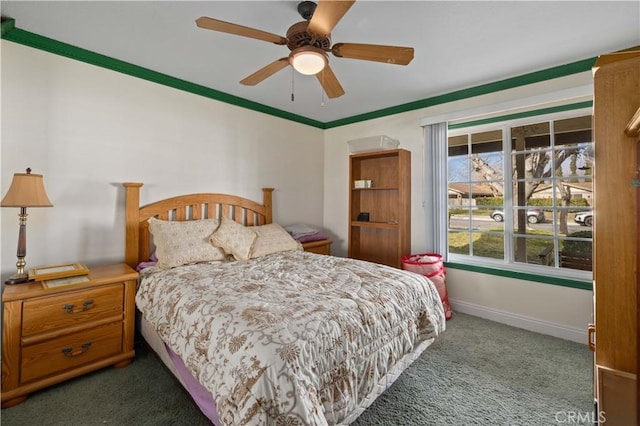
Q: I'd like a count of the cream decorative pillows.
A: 3